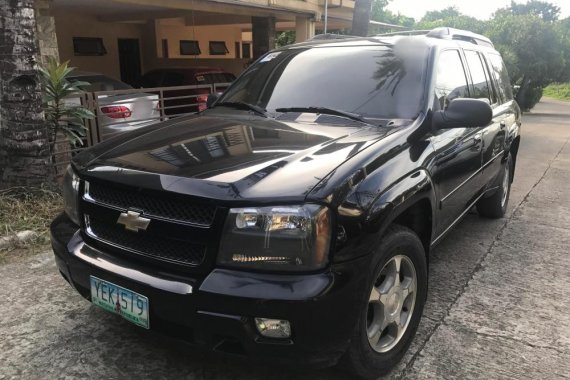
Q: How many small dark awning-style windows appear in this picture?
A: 3